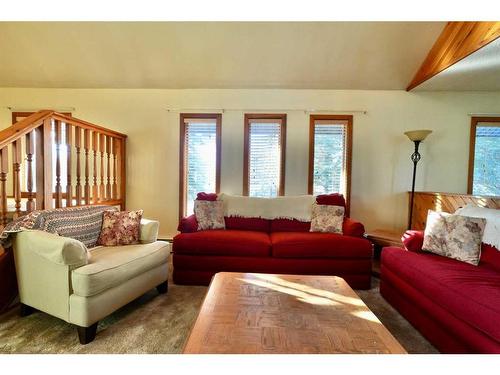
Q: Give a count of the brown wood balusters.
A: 11